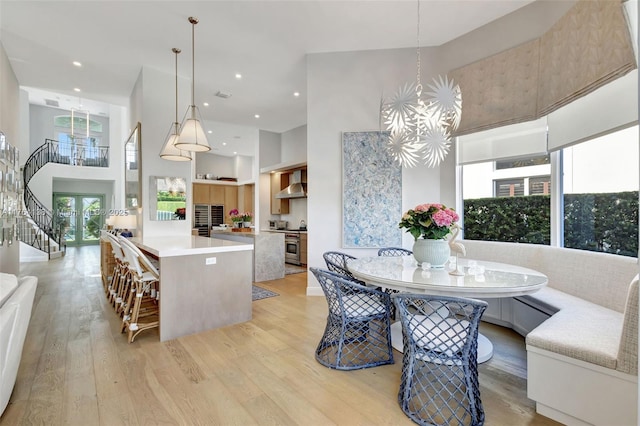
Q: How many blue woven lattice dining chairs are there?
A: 4